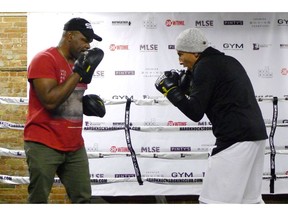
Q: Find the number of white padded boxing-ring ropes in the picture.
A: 4